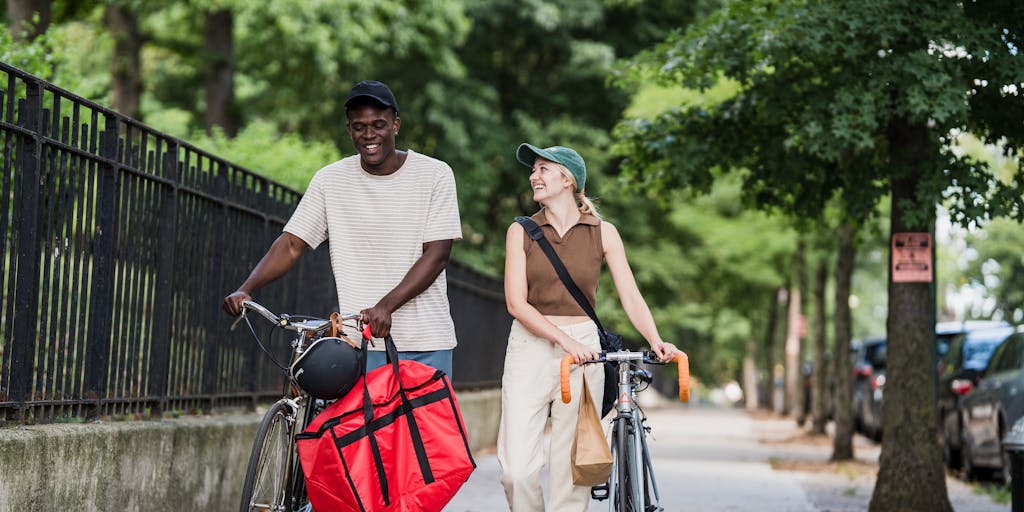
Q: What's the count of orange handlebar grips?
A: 2